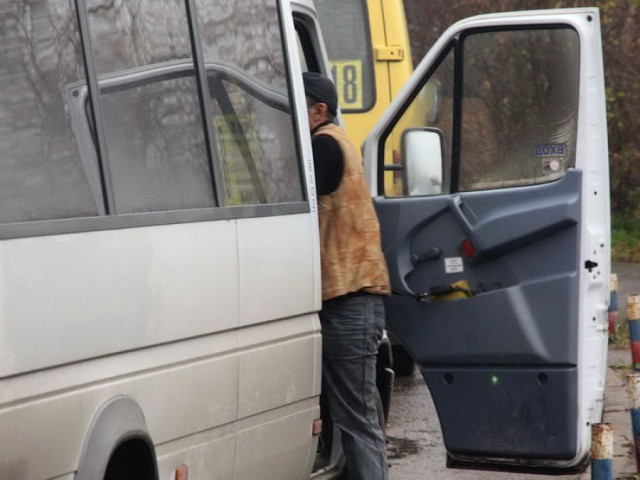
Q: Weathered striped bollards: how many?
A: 4